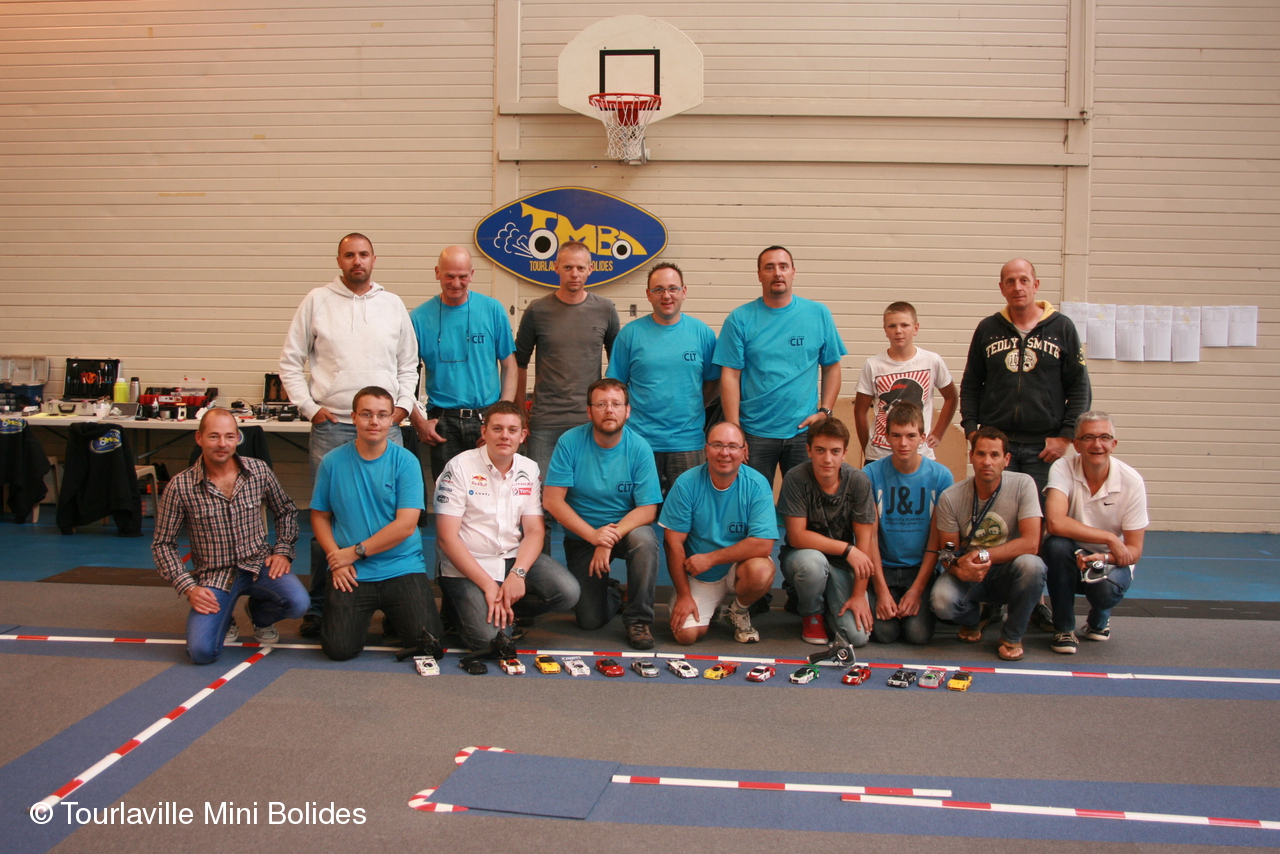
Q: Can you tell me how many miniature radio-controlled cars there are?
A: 15